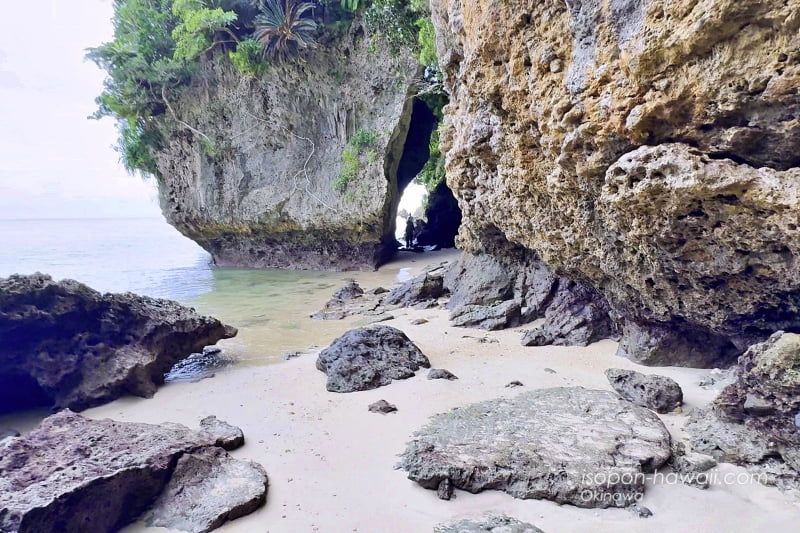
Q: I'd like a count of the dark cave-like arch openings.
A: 1